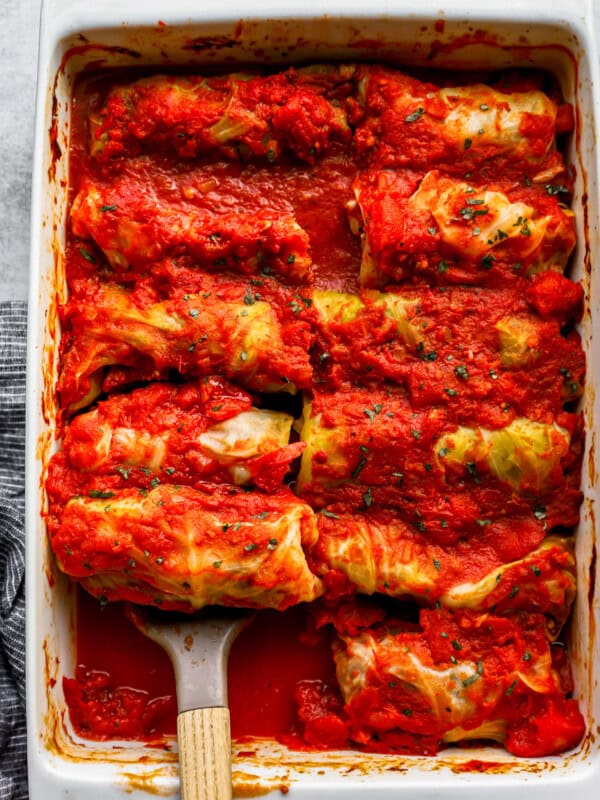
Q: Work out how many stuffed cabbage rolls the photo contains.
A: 11